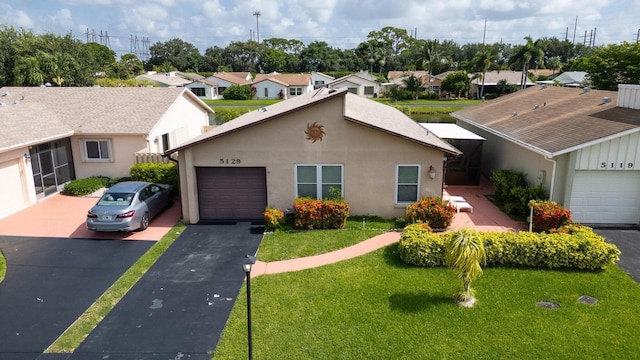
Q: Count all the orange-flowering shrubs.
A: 4